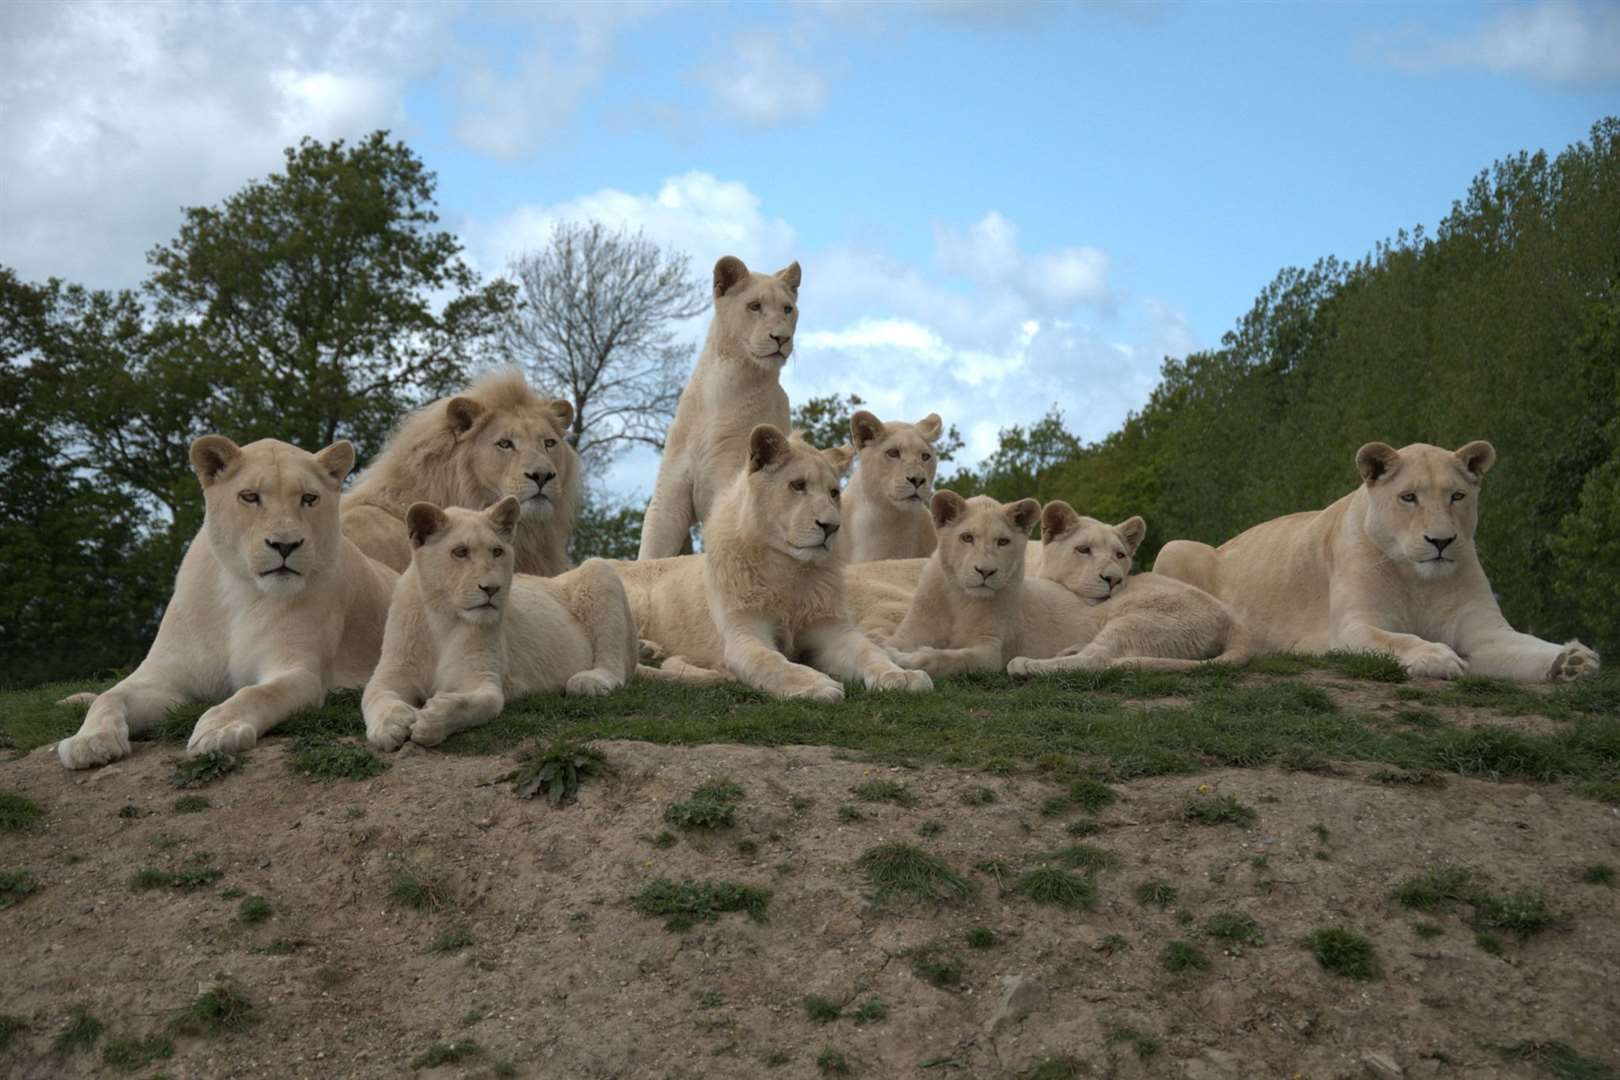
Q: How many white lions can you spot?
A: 9